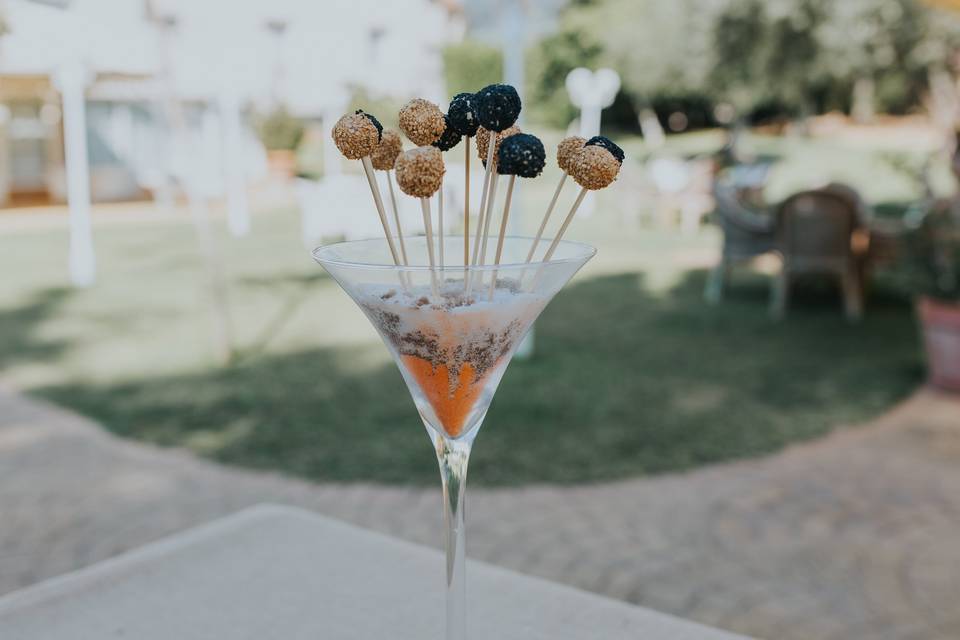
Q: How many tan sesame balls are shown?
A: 7